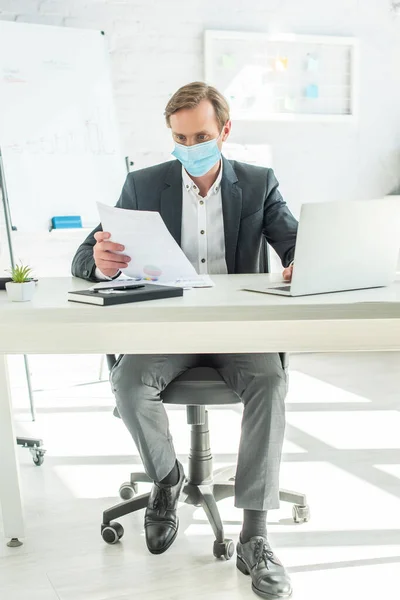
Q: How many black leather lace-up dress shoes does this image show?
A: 2